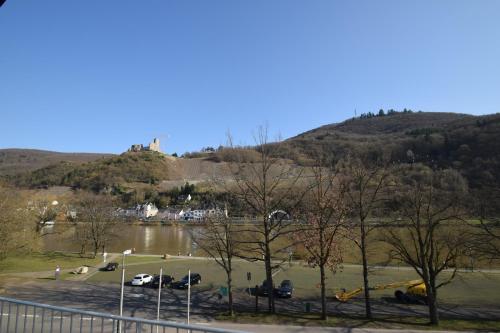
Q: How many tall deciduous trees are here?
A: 5